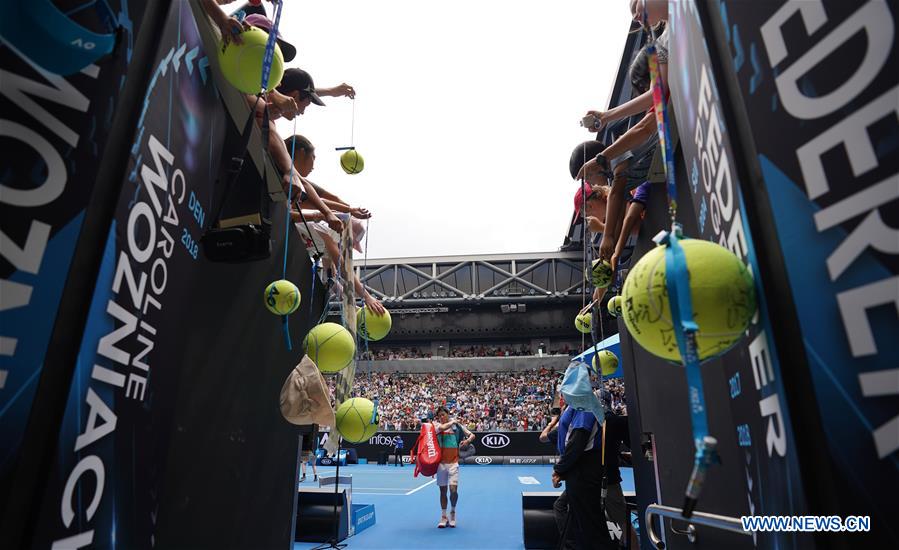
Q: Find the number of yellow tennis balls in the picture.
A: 11